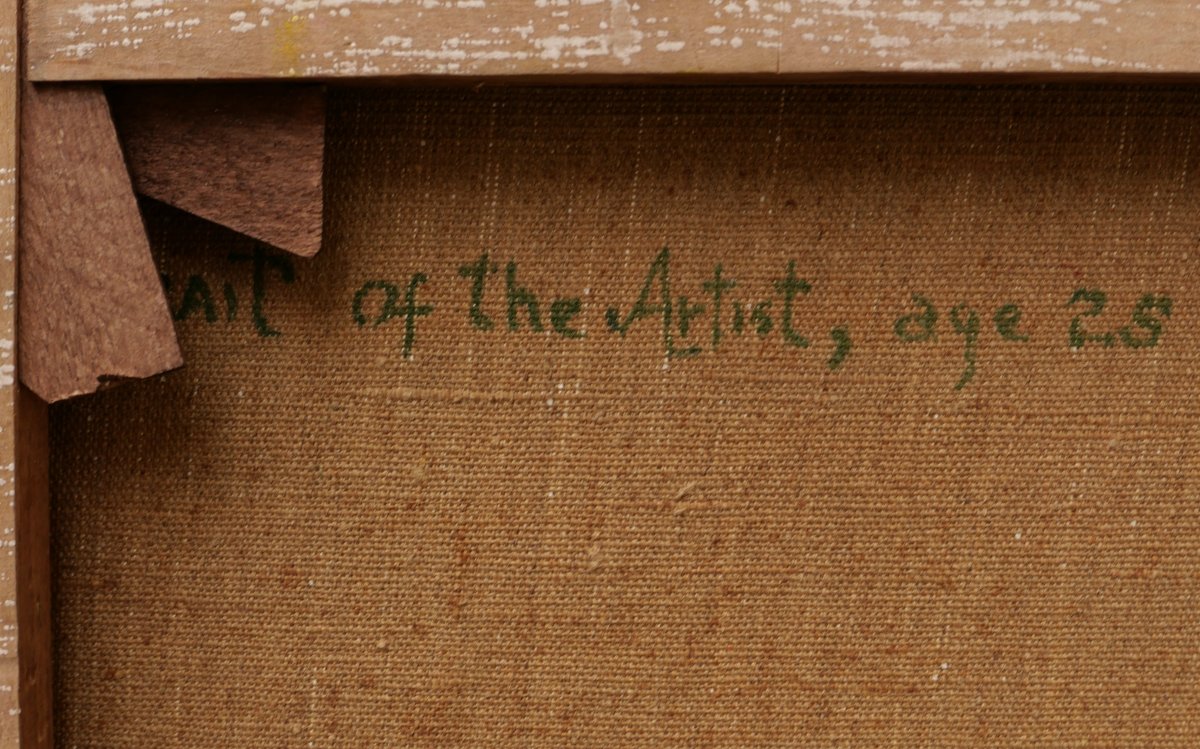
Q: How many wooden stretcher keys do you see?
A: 2